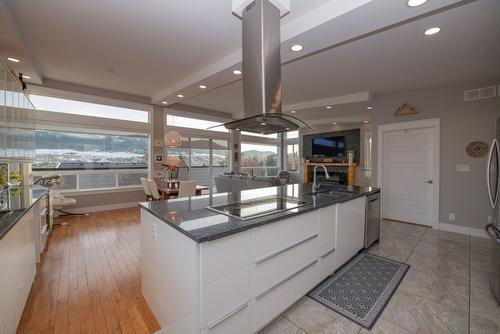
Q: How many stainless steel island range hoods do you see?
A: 1